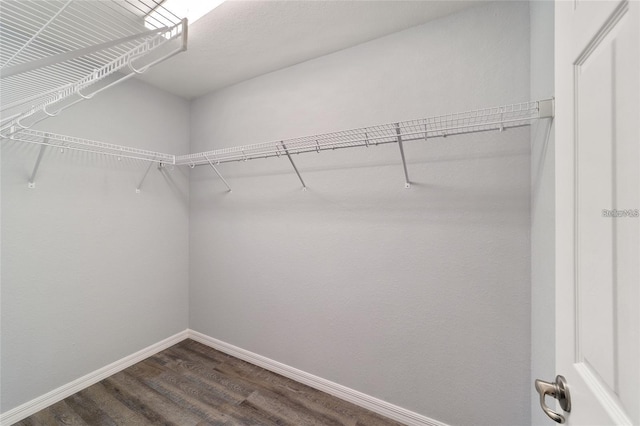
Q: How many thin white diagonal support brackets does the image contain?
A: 5